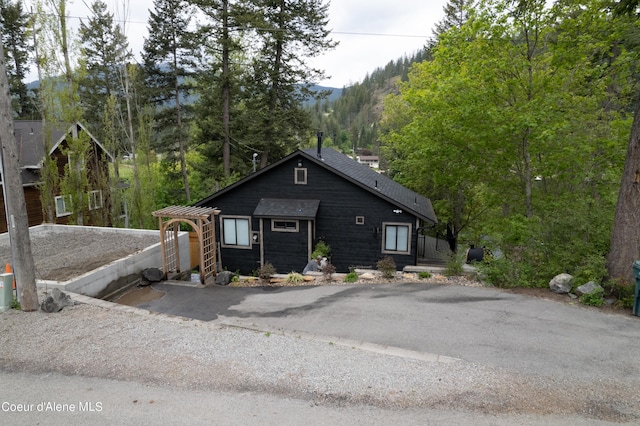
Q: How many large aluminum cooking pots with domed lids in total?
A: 0